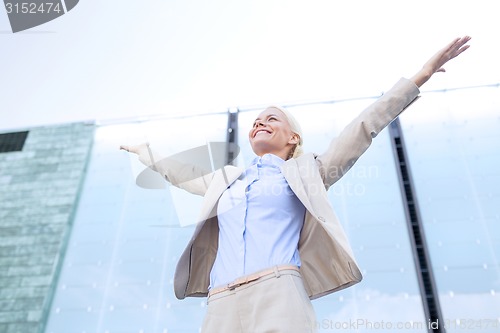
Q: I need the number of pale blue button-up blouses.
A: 1